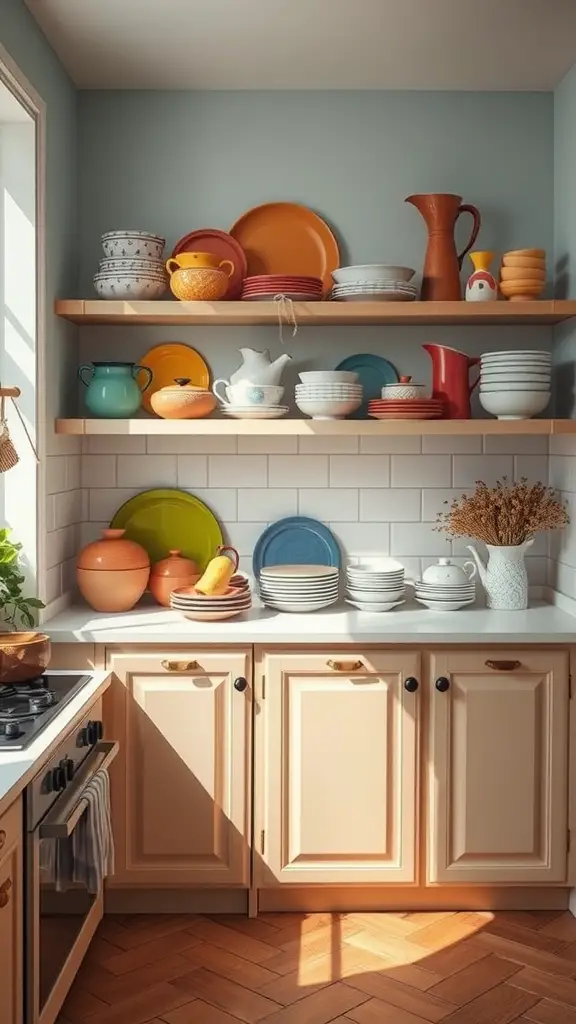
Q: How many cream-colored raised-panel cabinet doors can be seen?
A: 3